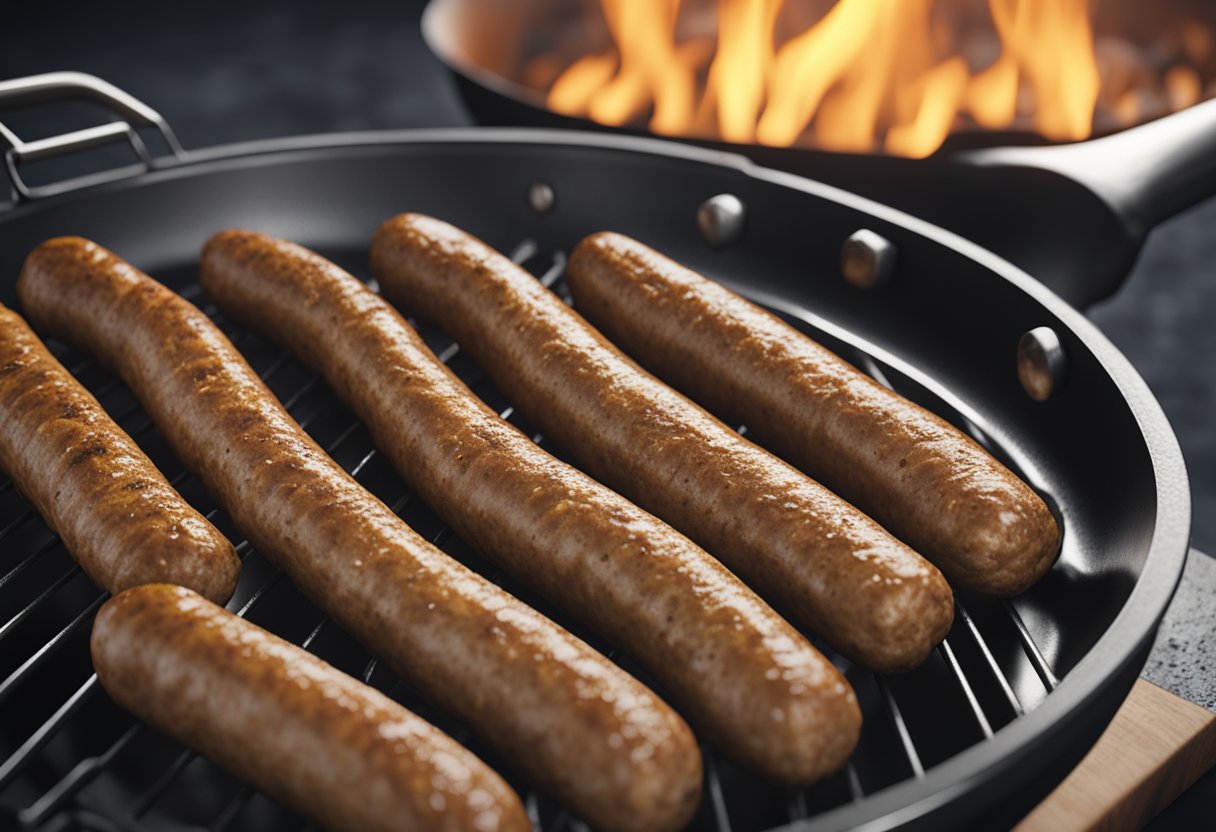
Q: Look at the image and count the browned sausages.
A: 6